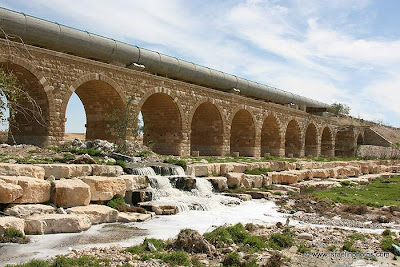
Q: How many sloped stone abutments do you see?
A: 1